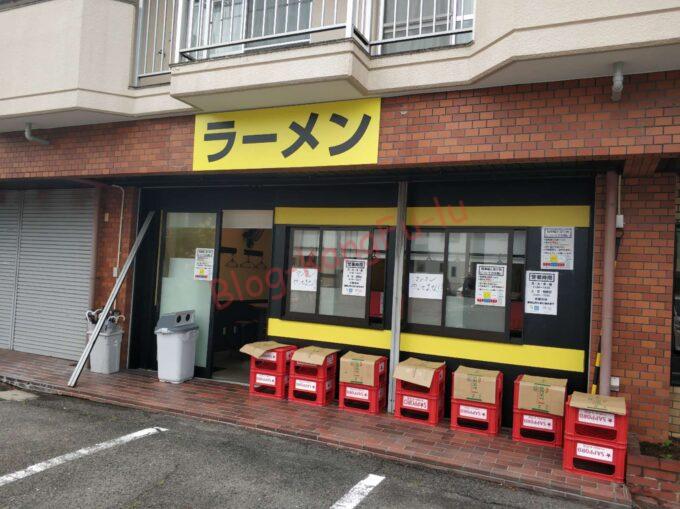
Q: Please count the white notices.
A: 7